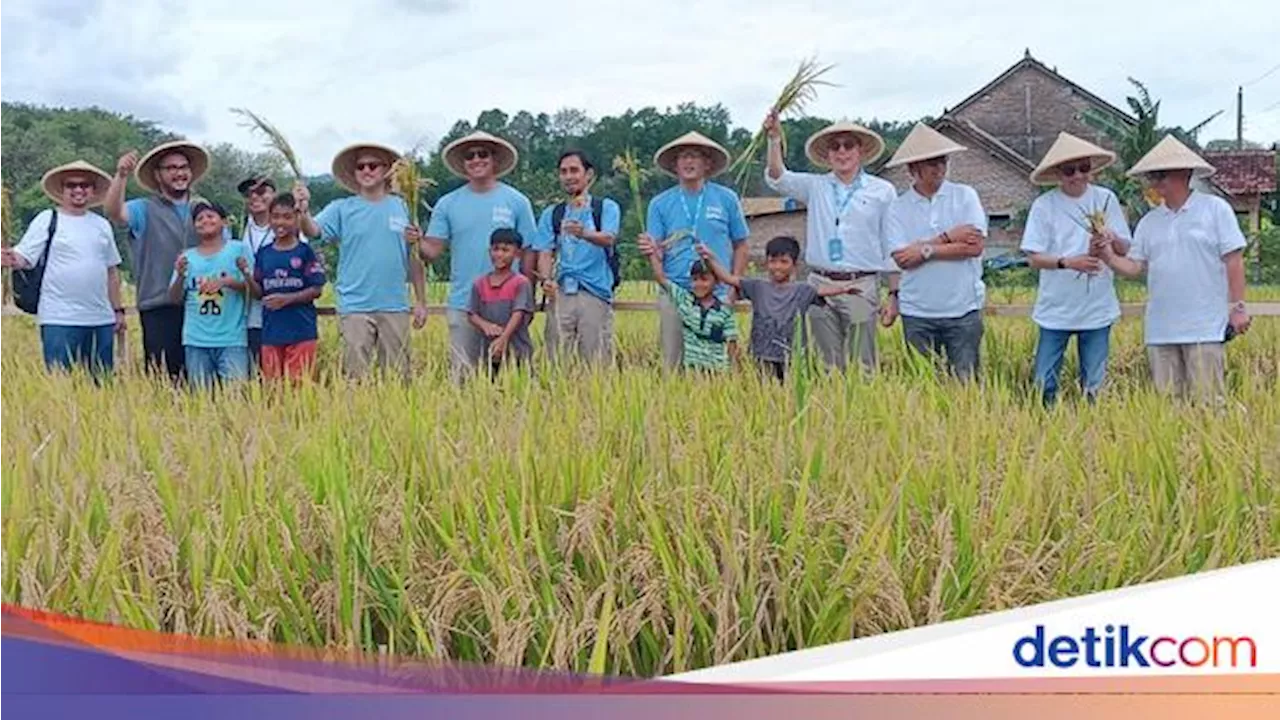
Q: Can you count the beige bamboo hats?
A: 9